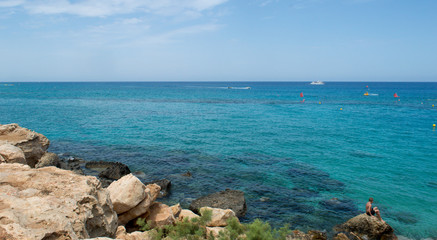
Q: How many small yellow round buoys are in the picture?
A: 4